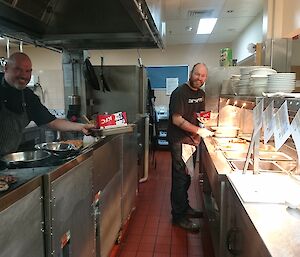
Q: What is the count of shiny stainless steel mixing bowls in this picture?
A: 2